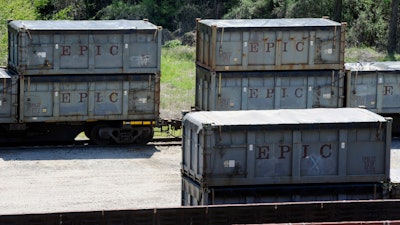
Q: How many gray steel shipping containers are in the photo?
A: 8